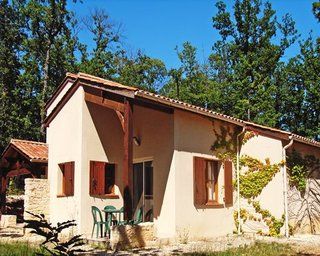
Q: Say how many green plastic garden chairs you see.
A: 4